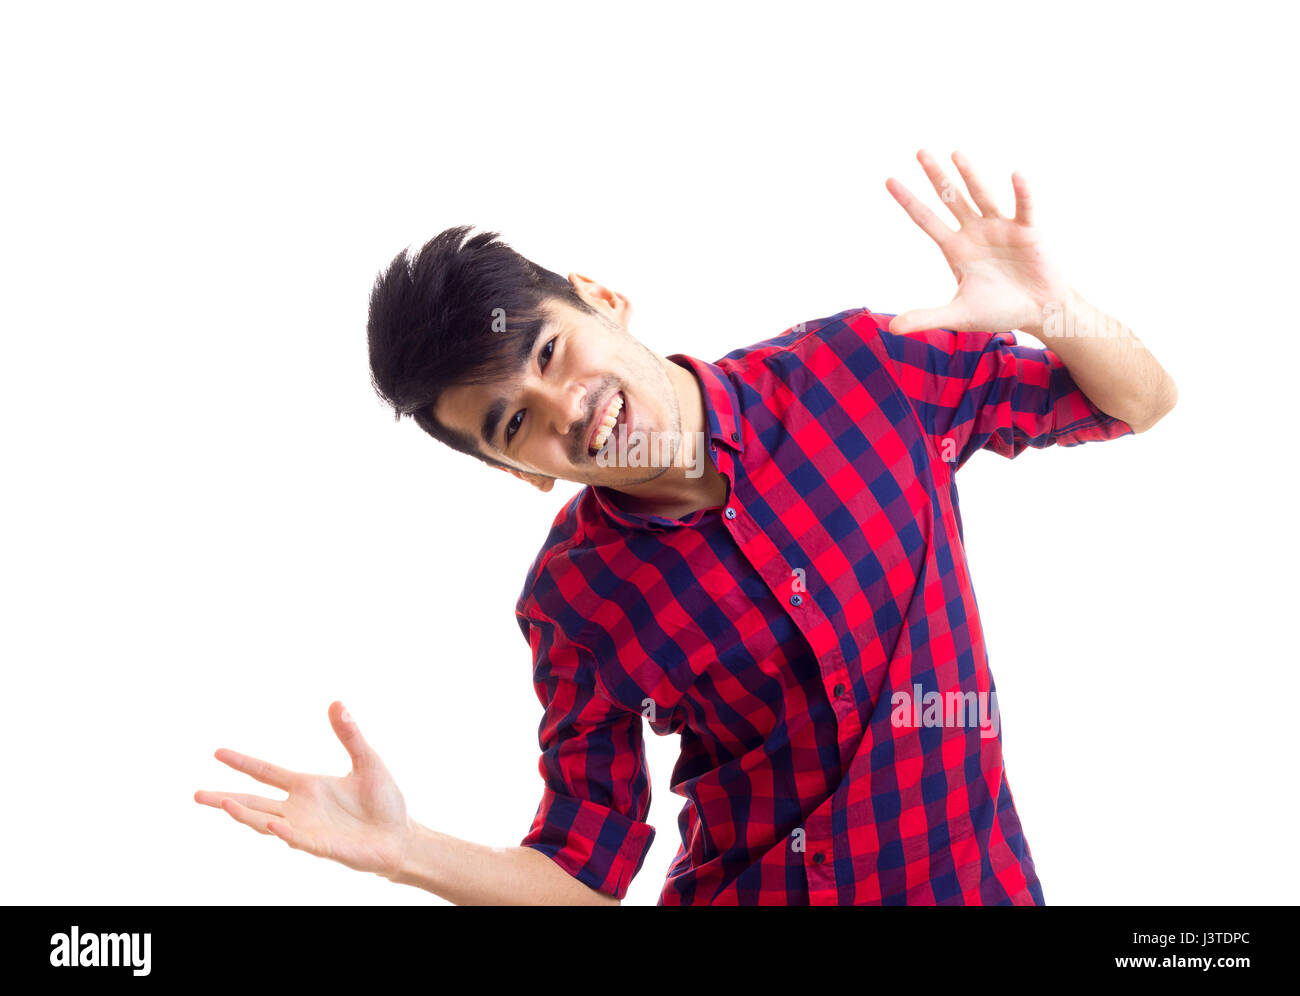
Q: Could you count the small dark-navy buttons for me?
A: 5